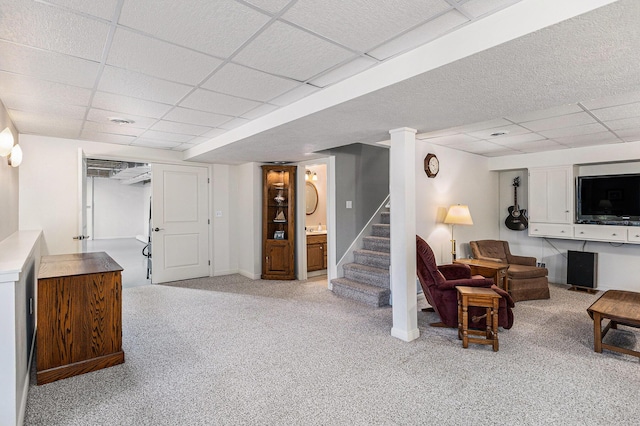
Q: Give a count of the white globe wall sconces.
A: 2